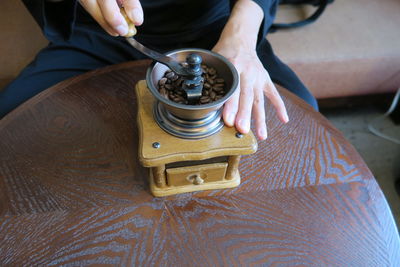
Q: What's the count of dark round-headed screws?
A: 2